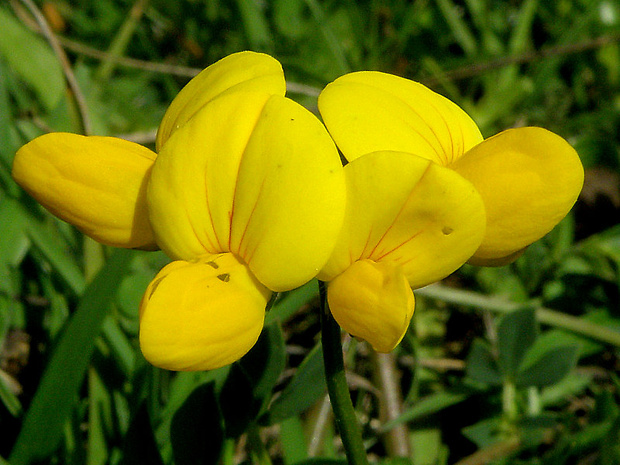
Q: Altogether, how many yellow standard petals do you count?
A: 4